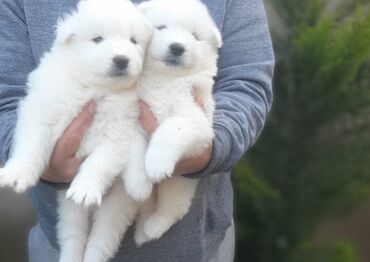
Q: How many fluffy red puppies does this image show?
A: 0